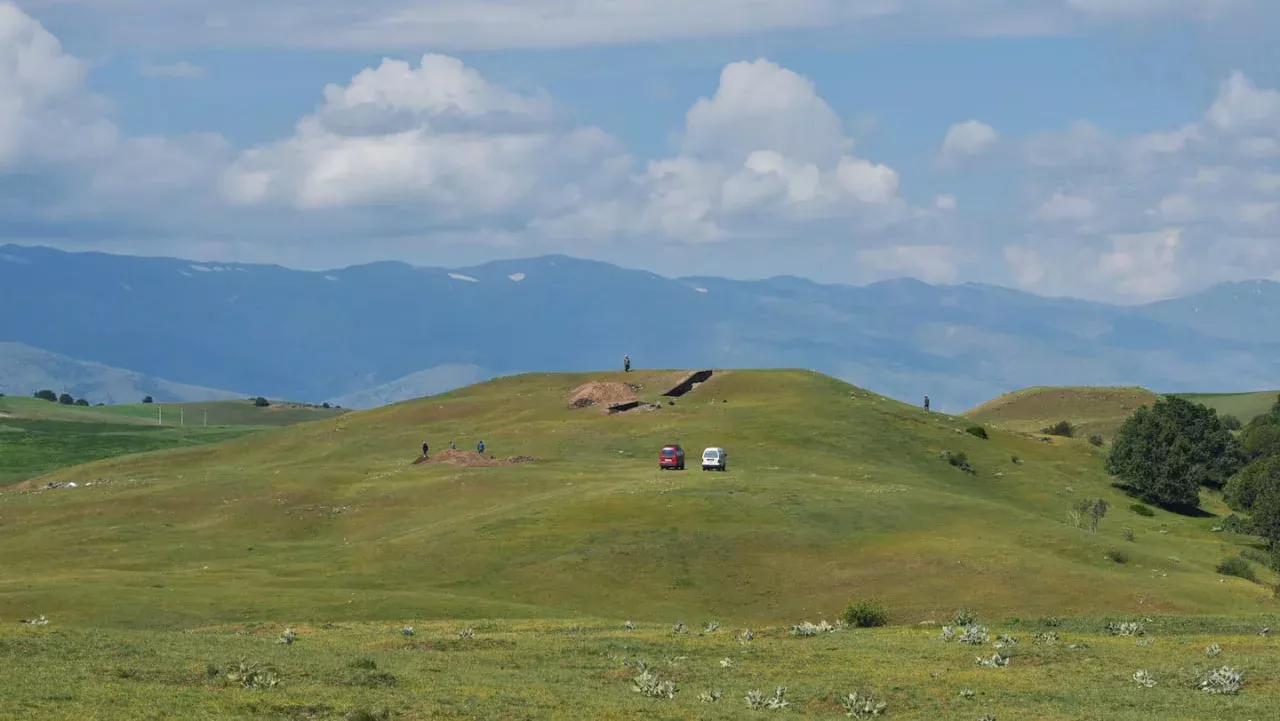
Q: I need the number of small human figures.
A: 5